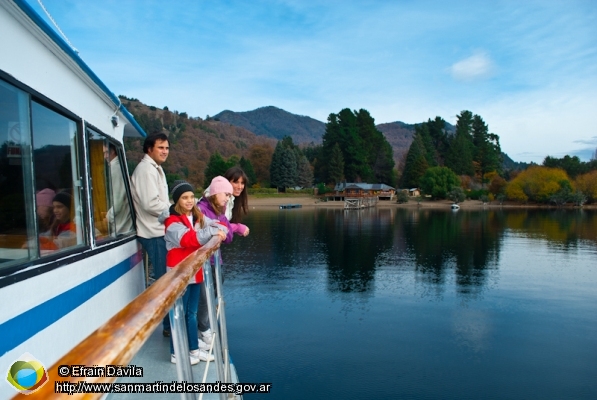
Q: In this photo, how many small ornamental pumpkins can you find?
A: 0